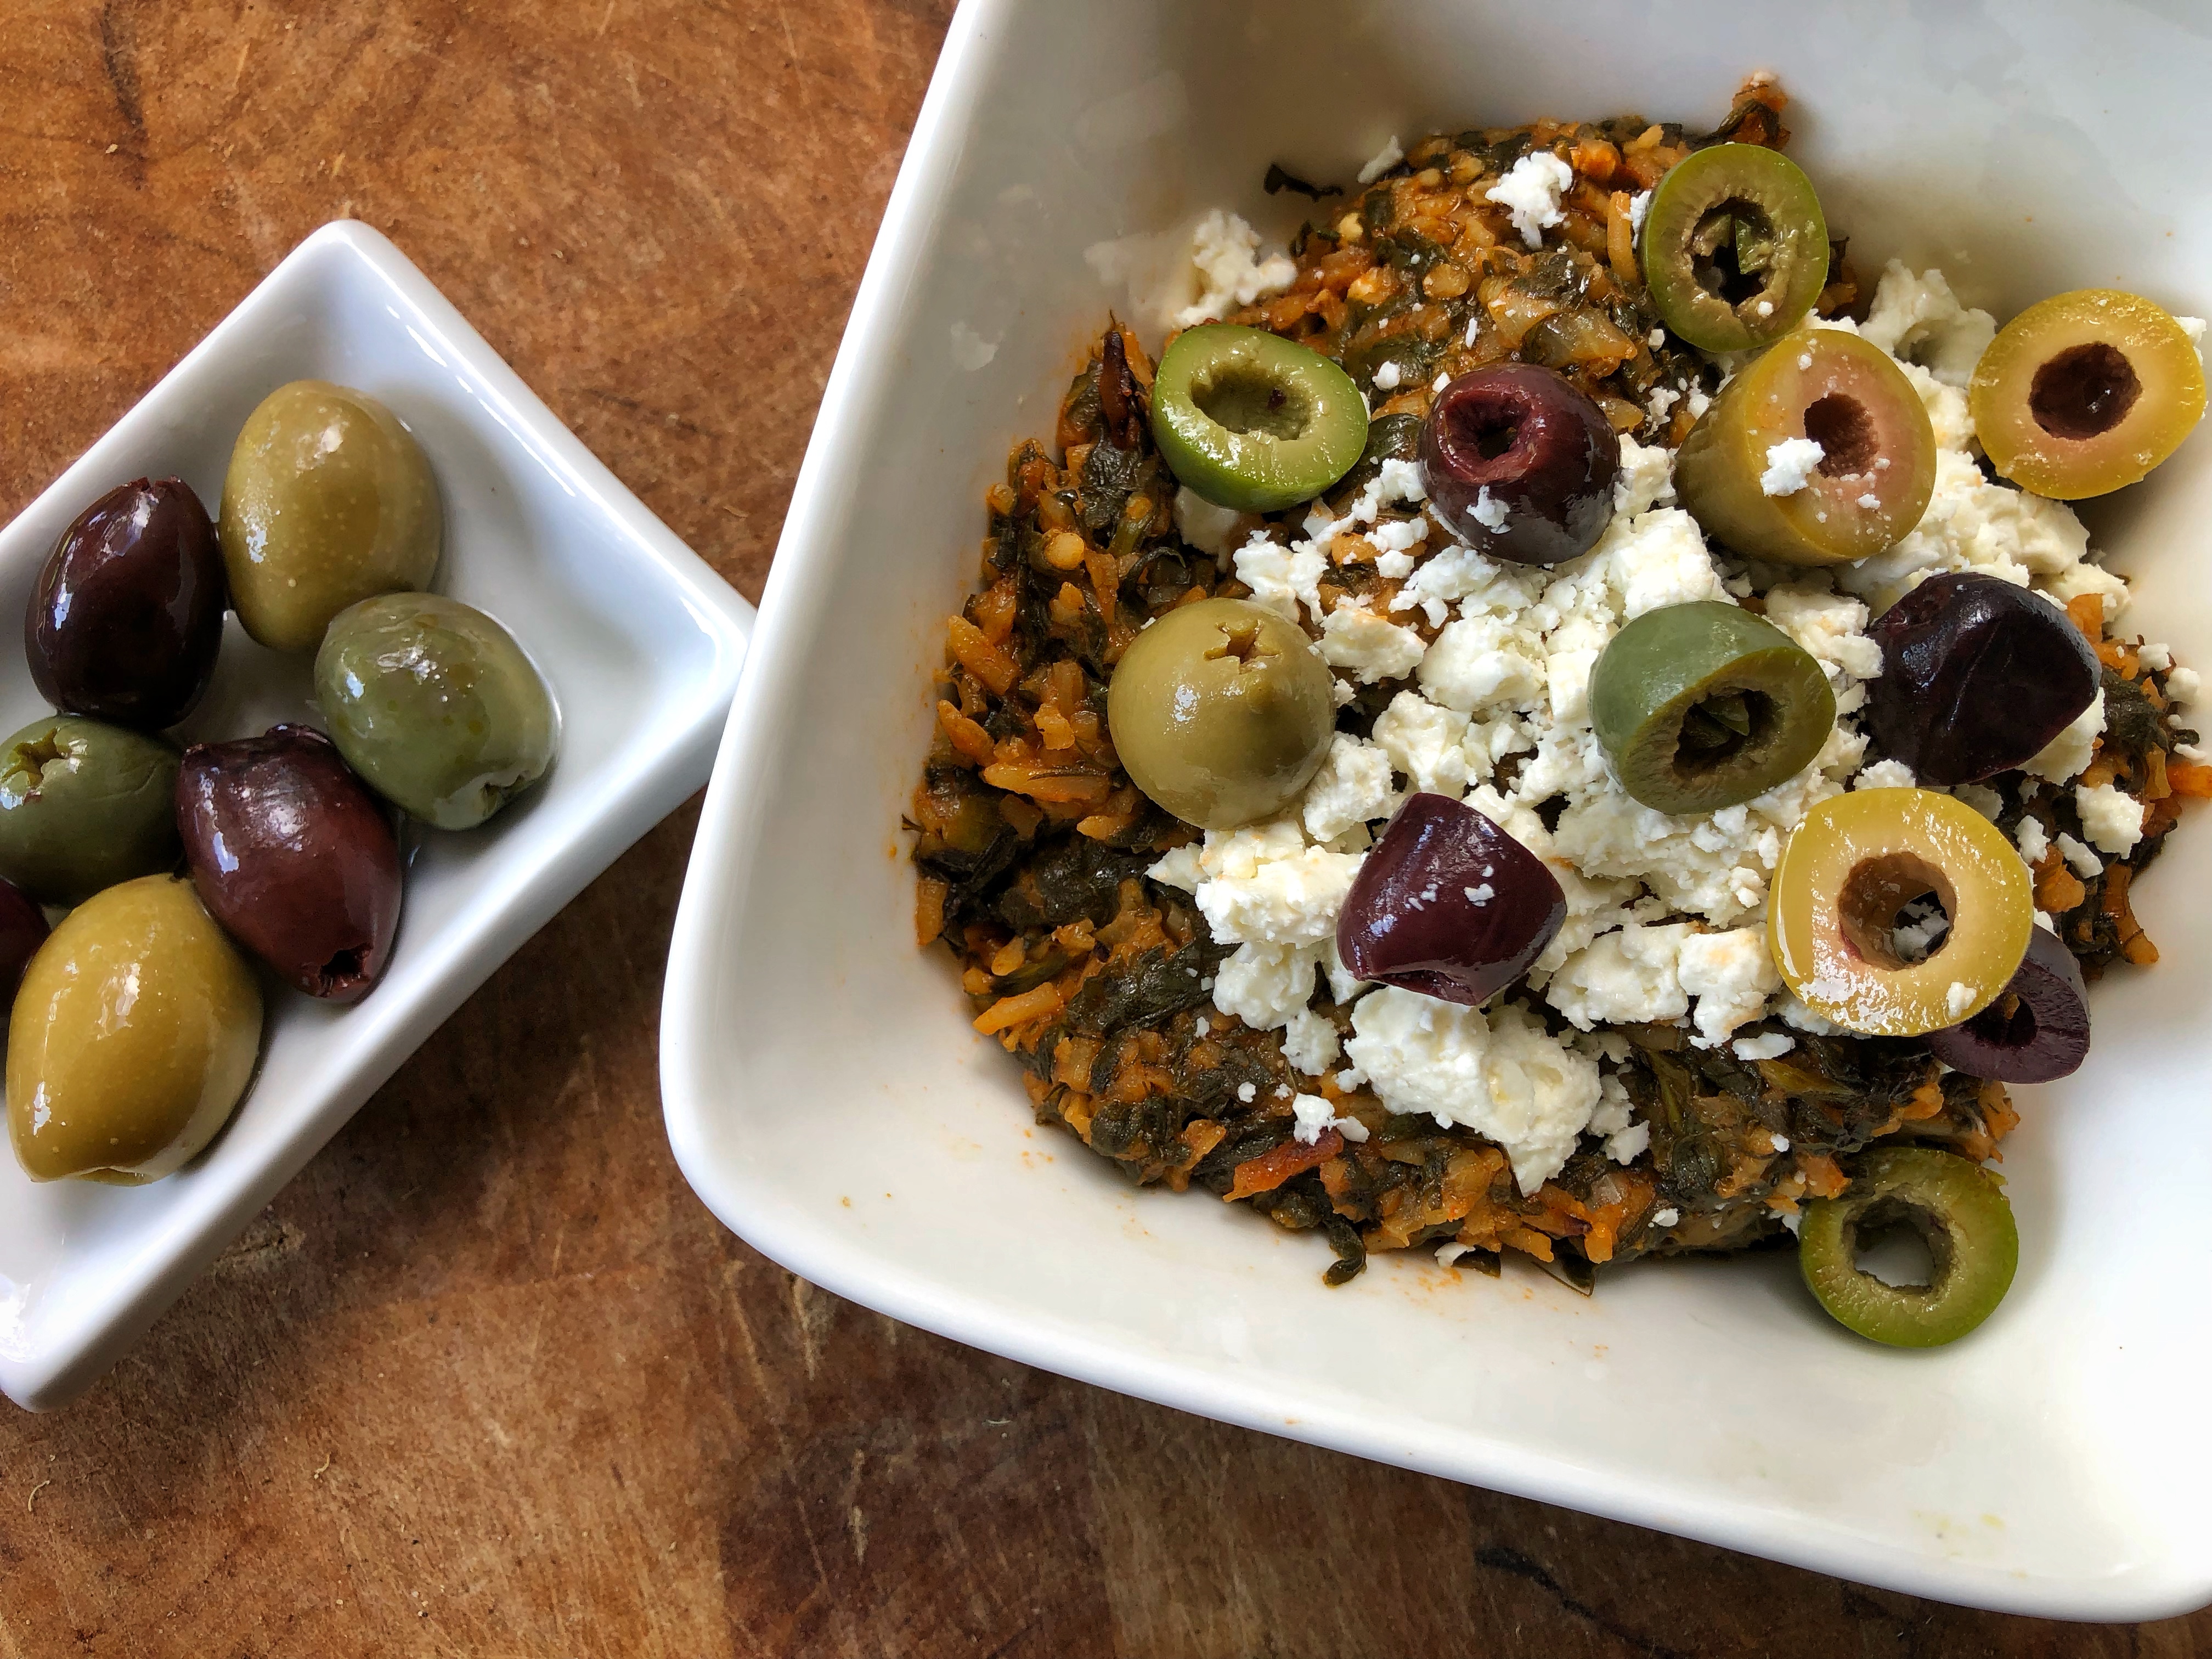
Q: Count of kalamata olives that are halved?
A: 4